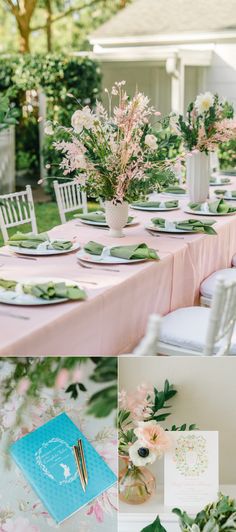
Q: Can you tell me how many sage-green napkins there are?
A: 10